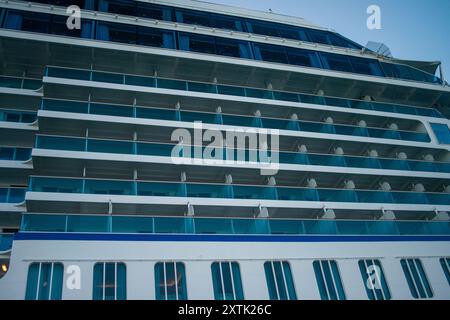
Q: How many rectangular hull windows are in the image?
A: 9